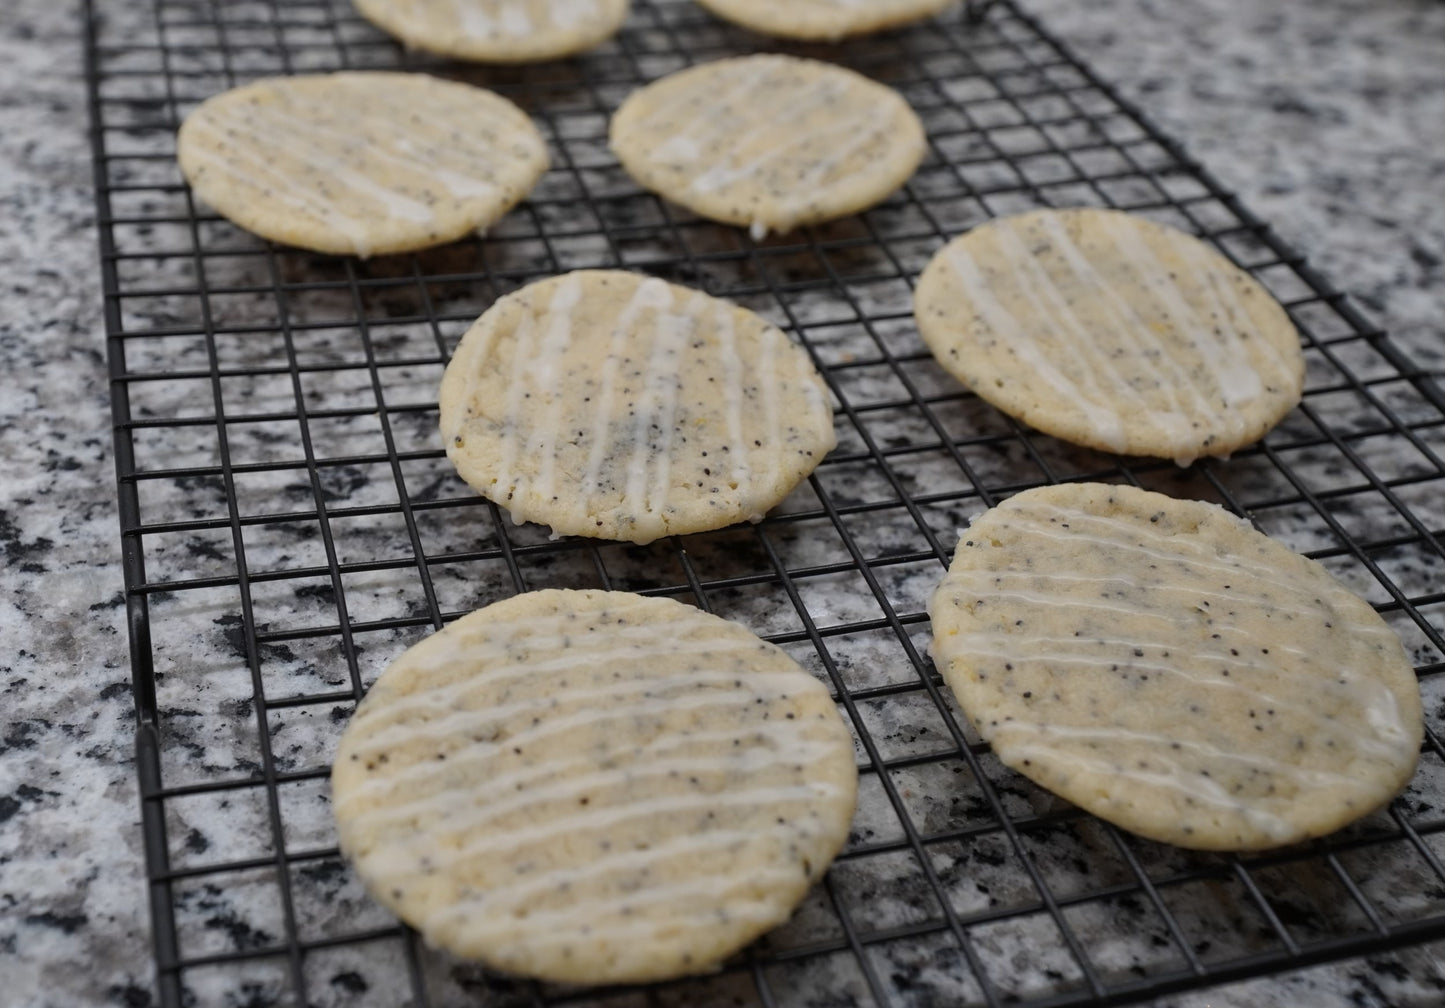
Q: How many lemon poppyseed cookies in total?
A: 8